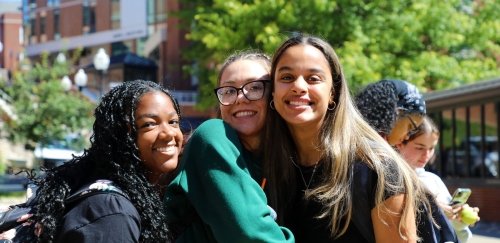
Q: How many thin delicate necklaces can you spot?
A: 1